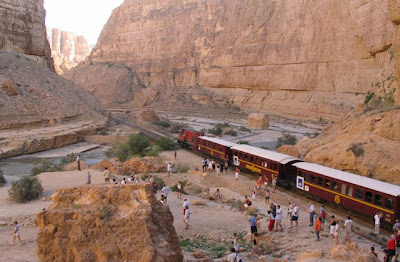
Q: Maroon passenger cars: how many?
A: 3